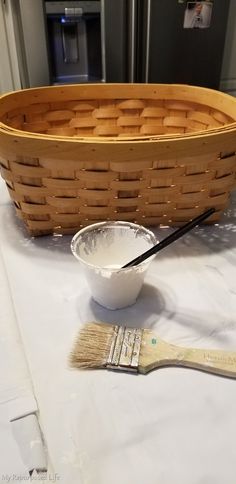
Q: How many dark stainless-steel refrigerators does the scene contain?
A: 1